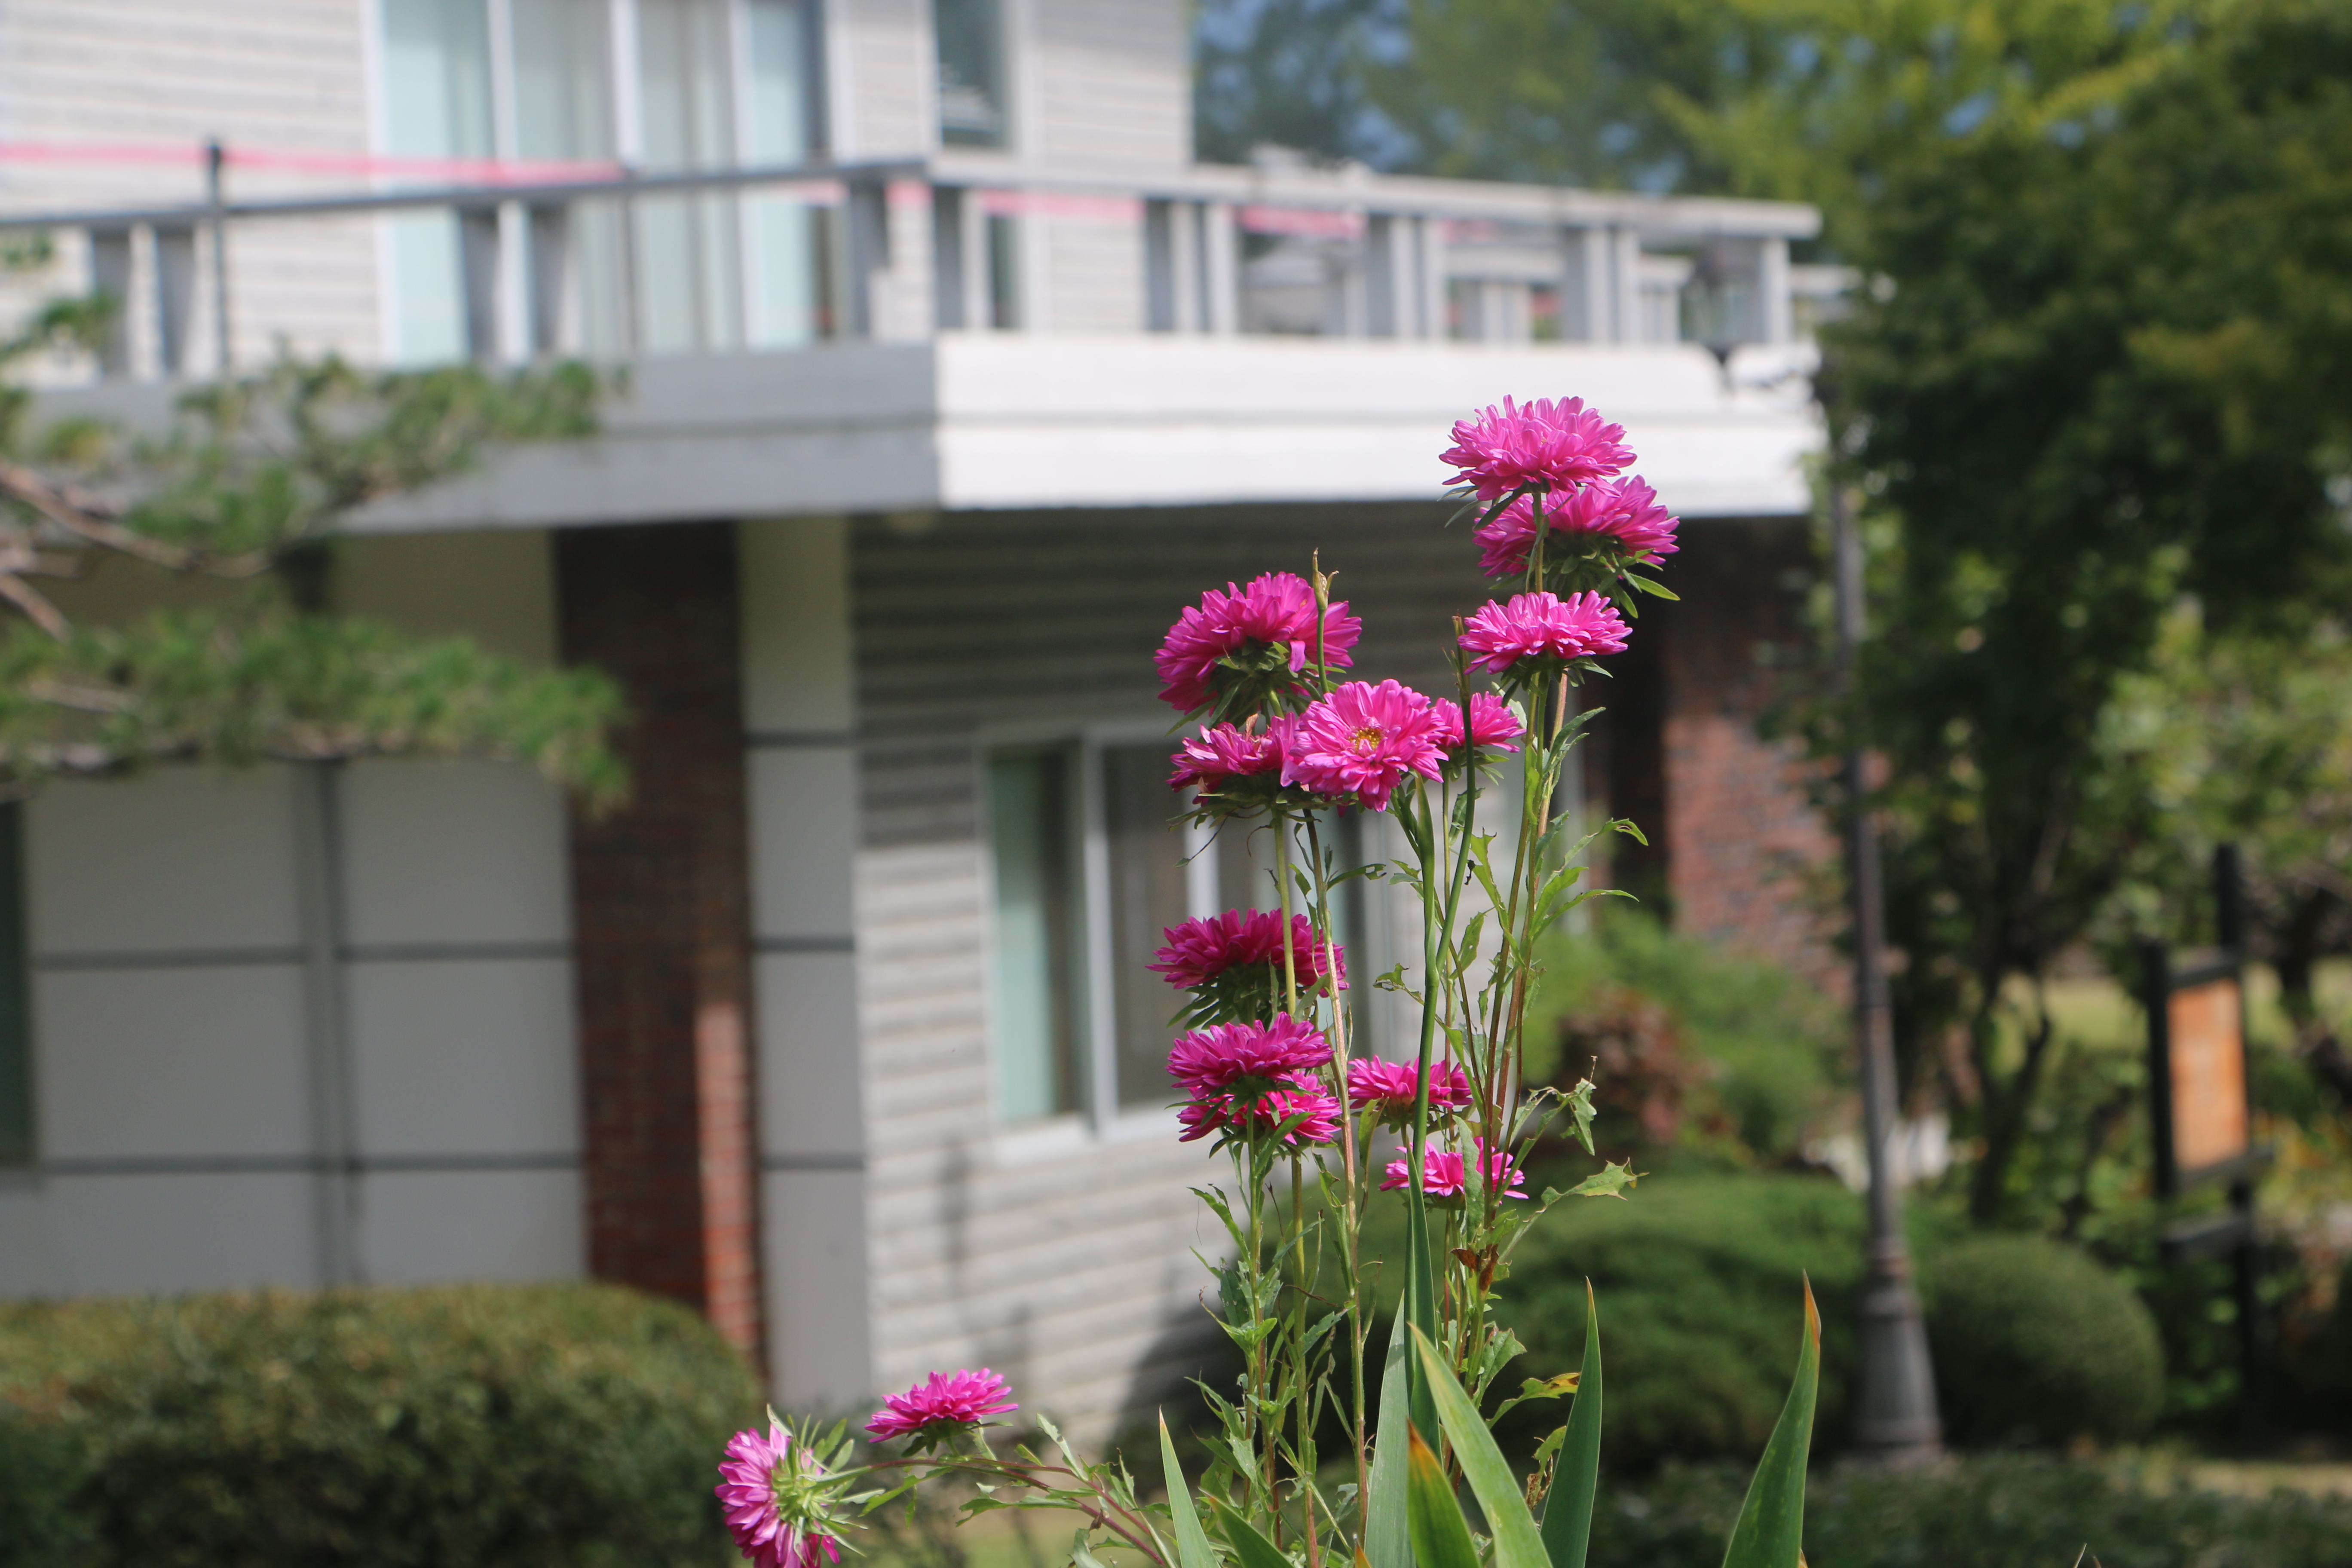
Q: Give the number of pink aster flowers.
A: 14